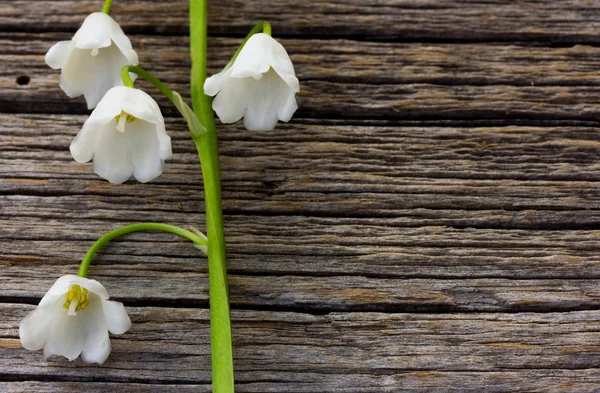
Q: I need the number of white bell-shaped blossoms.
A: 4